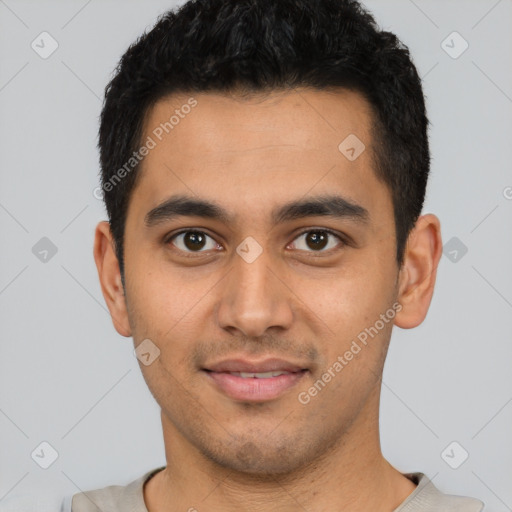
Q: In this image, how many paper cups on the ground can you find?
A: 0